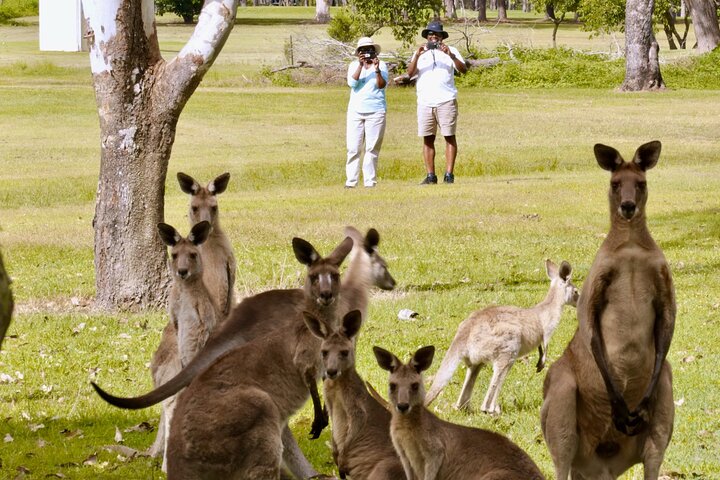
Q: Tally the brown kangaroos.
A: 7